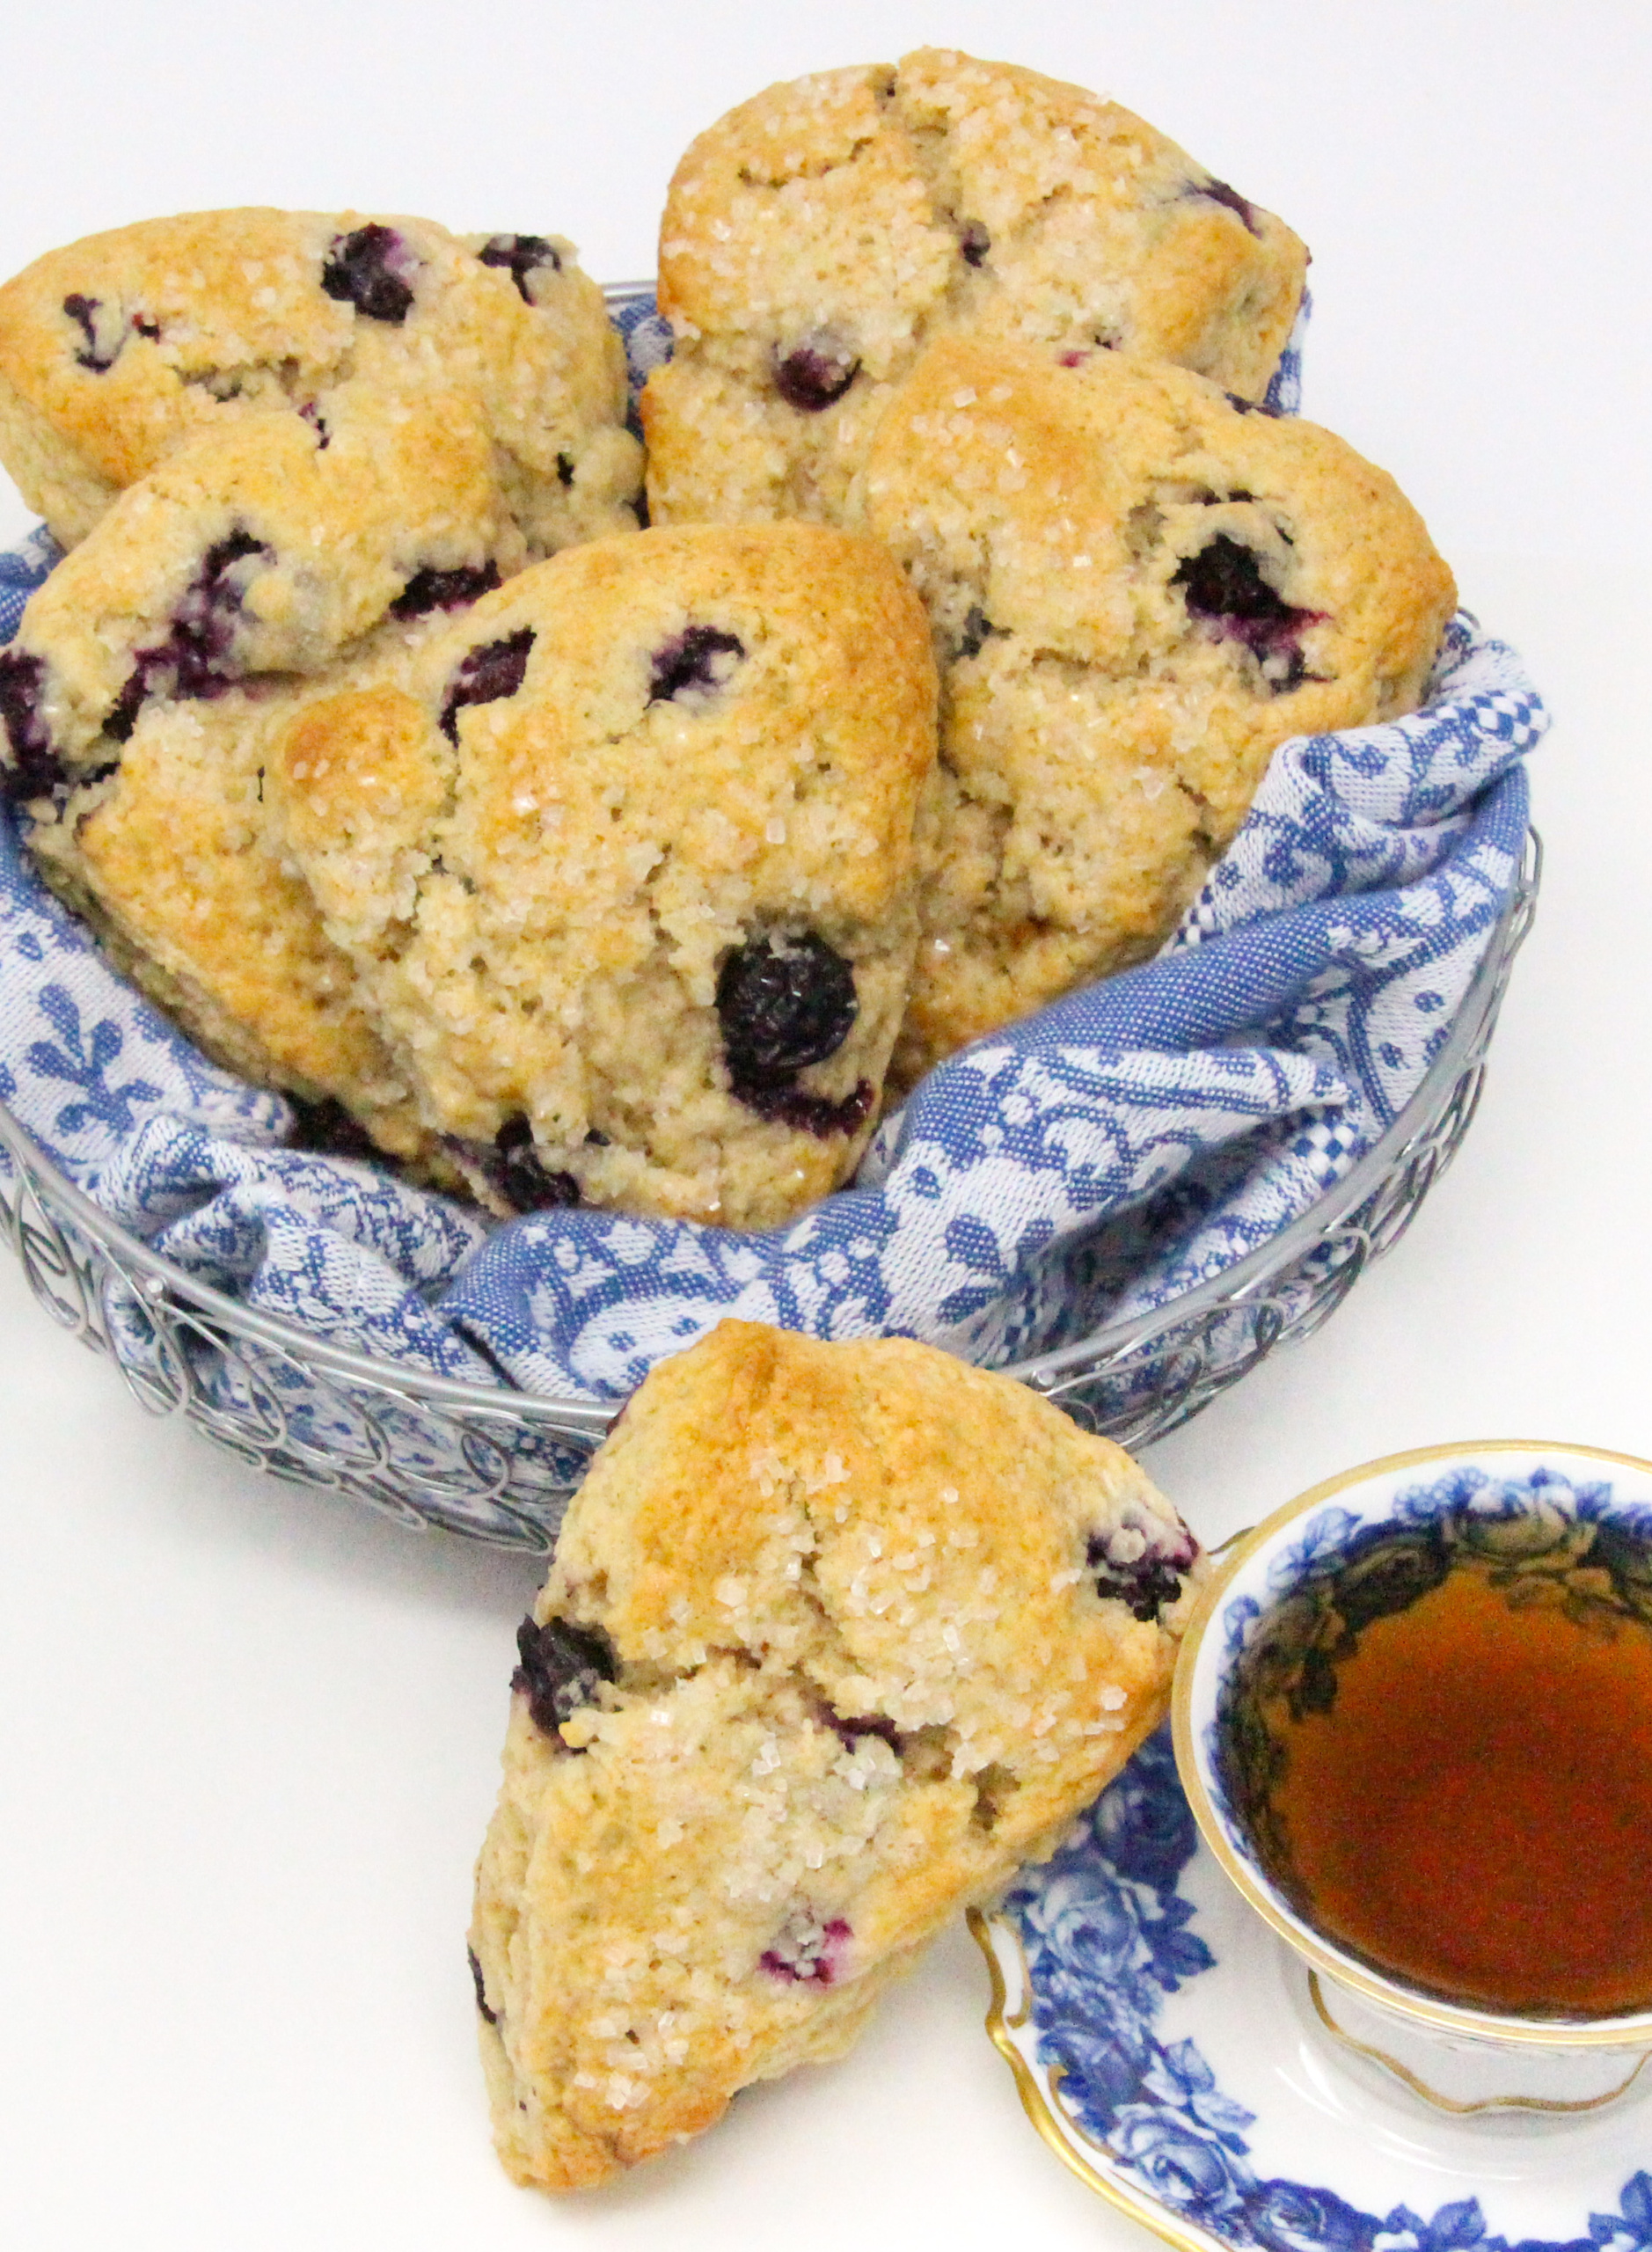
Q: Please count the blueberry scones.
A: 6